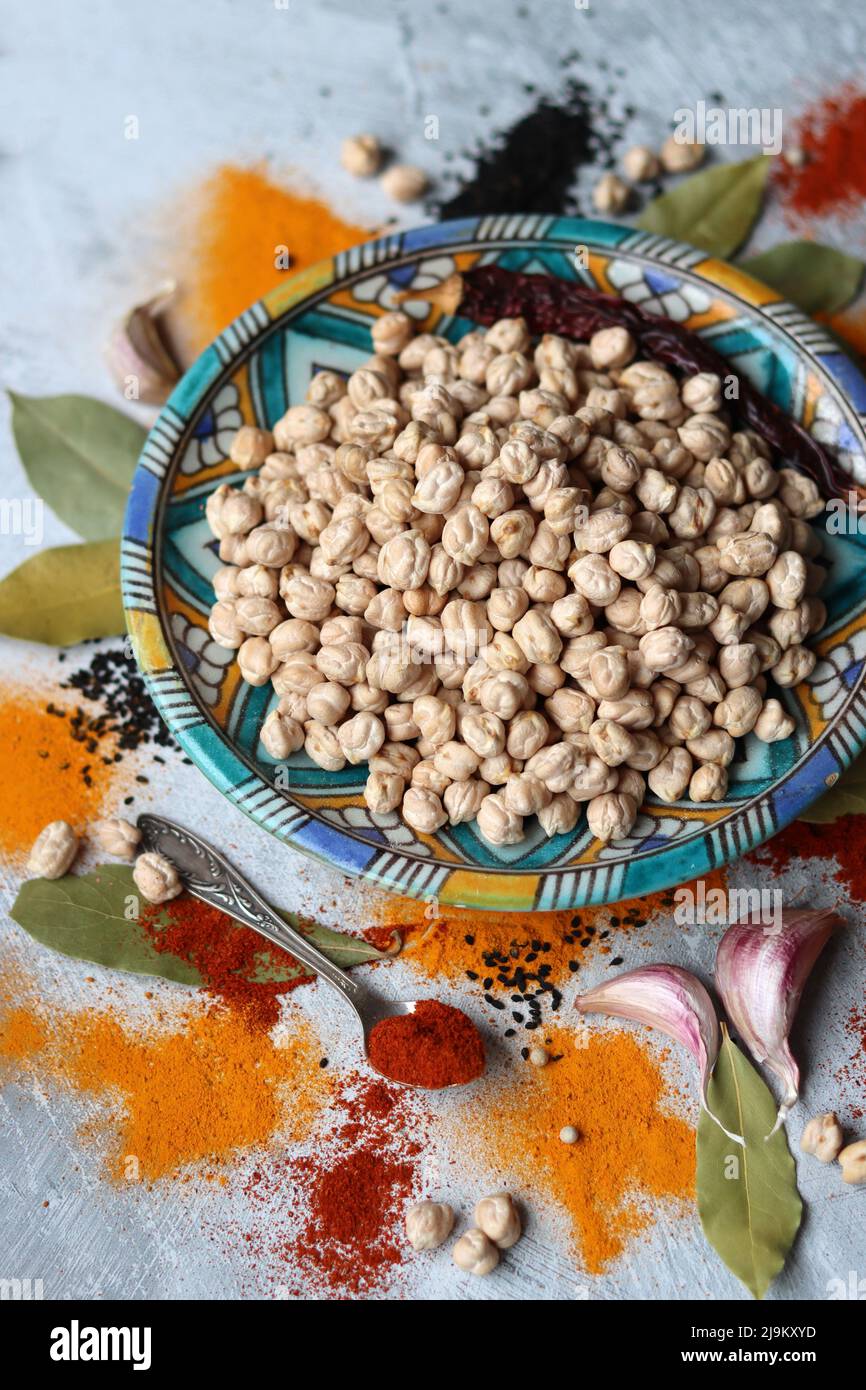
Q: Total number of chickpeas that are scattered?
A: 13